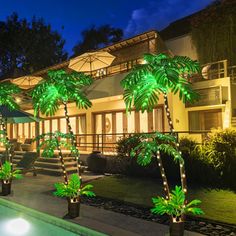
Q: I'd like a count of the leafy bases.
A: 3